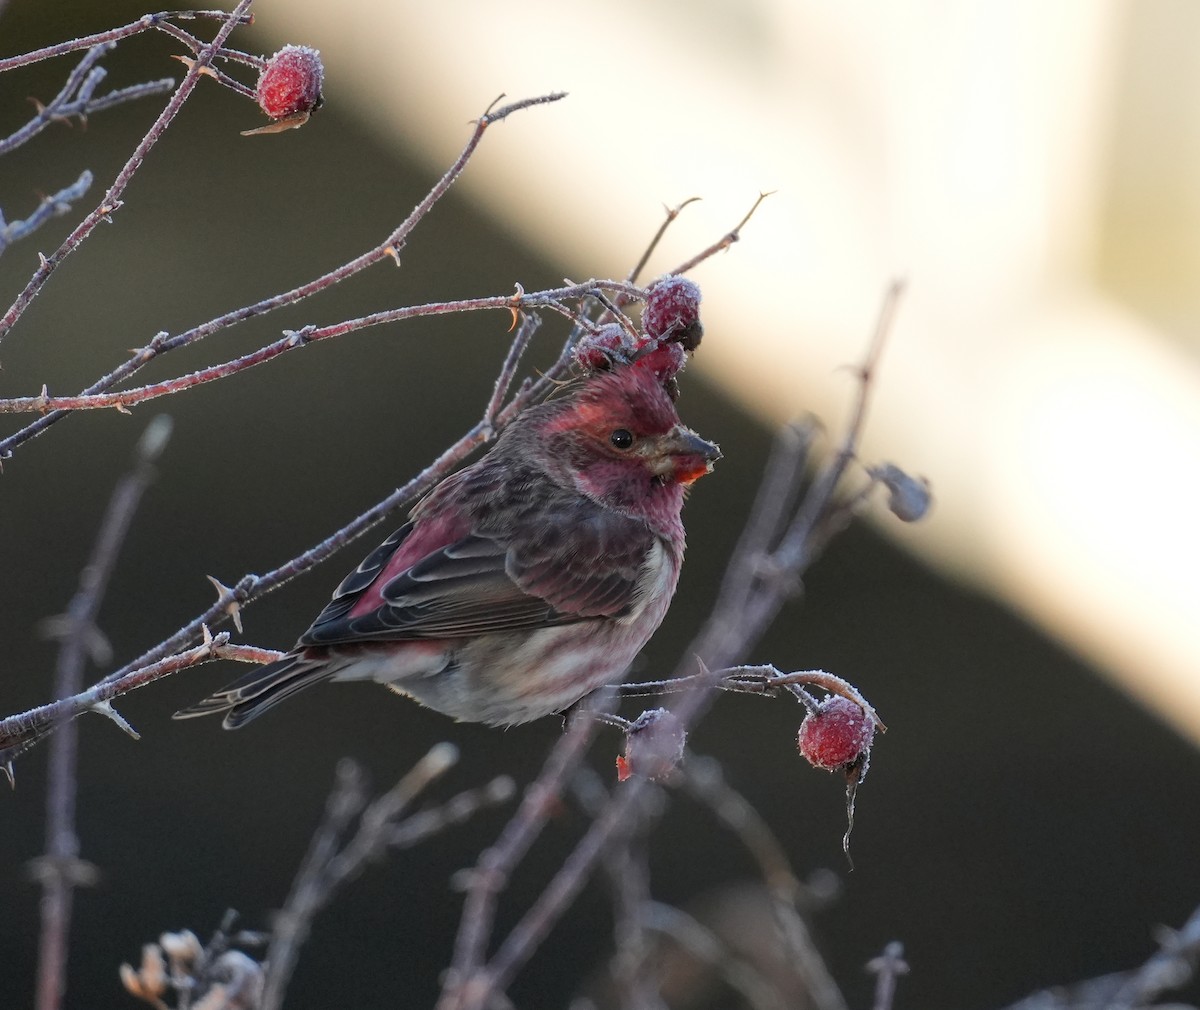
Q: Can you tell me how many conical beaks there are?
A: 1